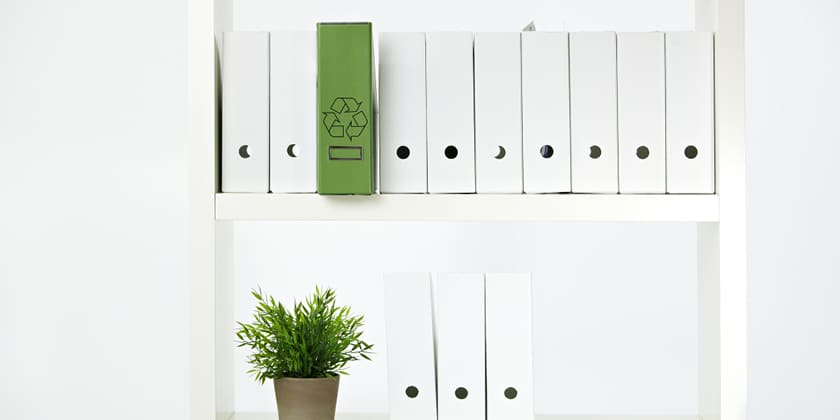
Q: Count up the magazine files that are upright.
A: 13